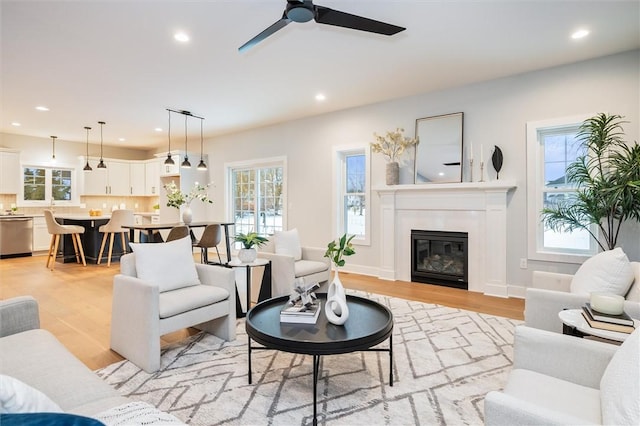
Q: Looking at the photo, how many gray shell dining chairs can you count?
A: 2